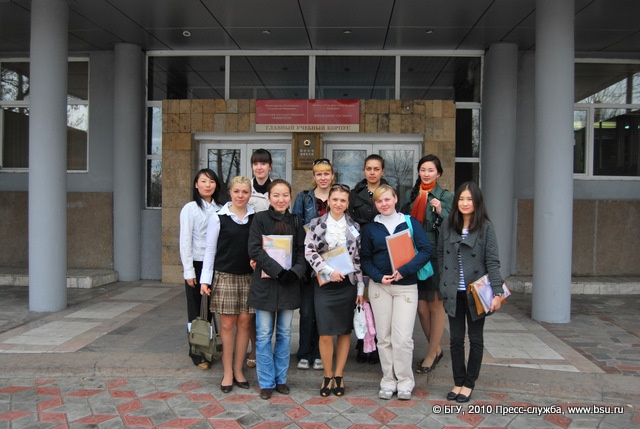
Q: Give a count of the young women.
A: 10